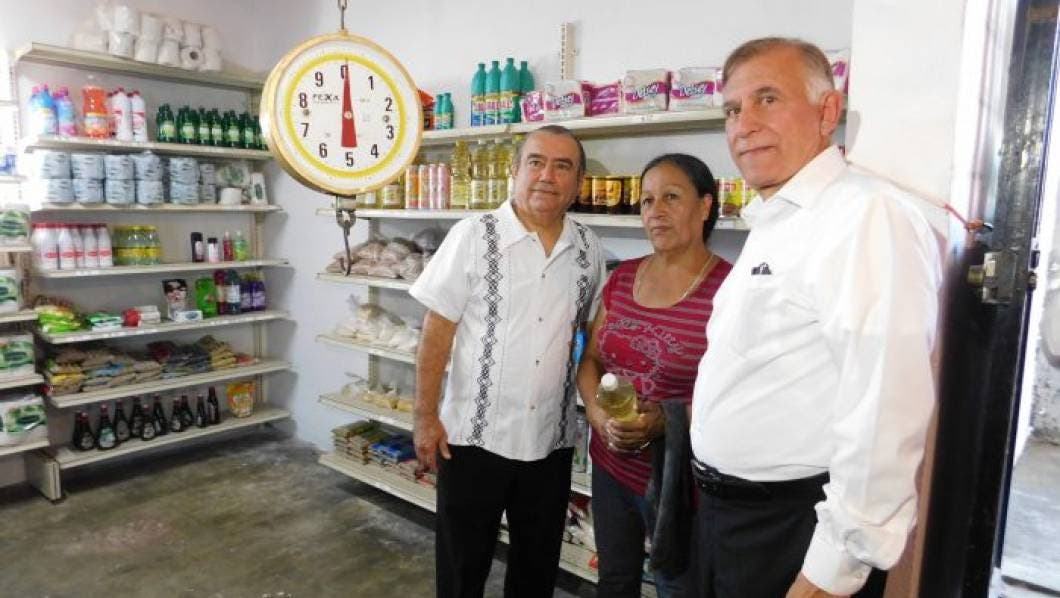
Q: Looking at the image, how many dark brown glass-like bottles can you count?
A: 11